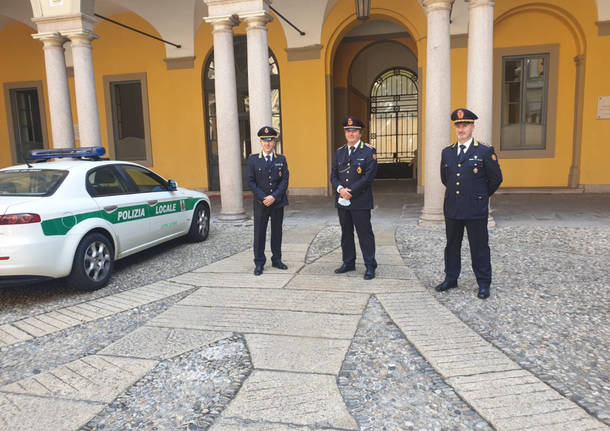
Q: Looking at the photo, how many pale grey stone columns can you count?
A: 6